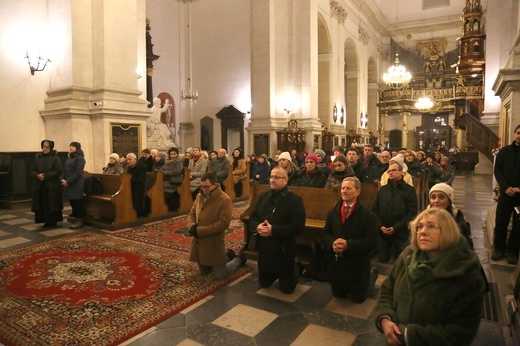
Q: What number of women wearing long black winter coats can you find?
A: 1